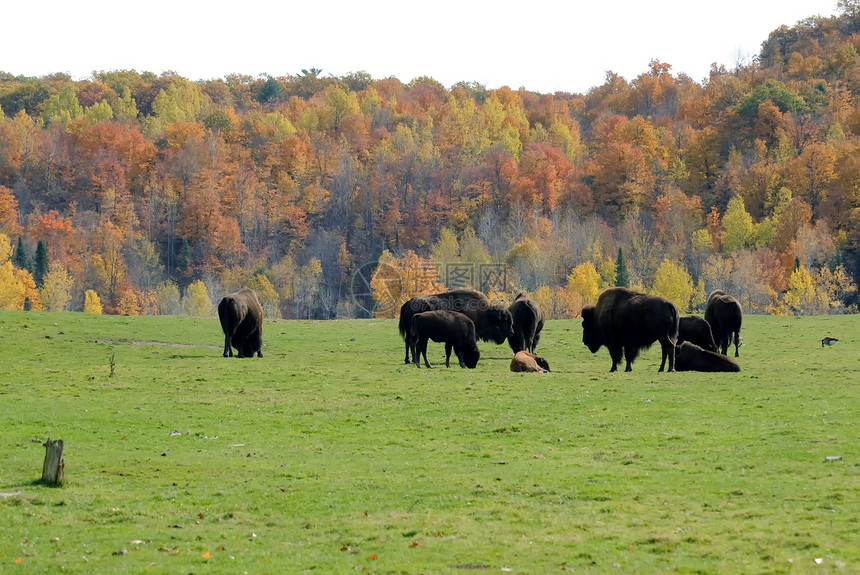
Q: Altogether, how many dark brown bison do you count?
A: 8